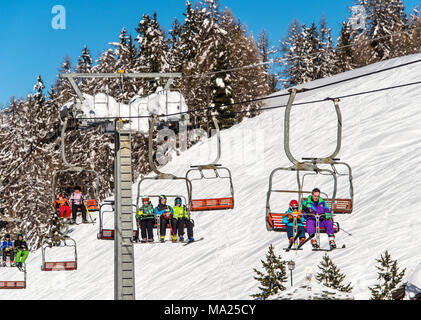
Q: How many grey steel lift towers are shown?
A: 1